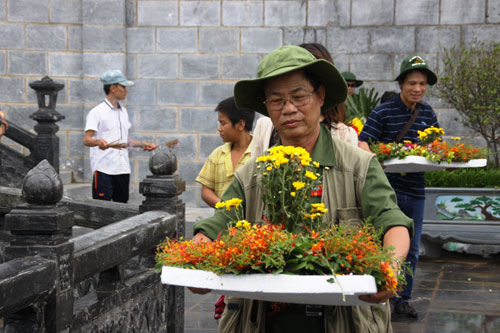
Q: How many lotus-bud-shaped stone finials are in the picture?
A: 2